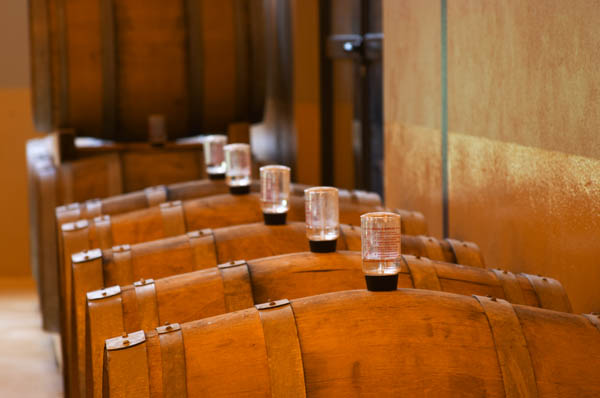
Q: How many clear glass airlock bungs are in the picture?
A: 5